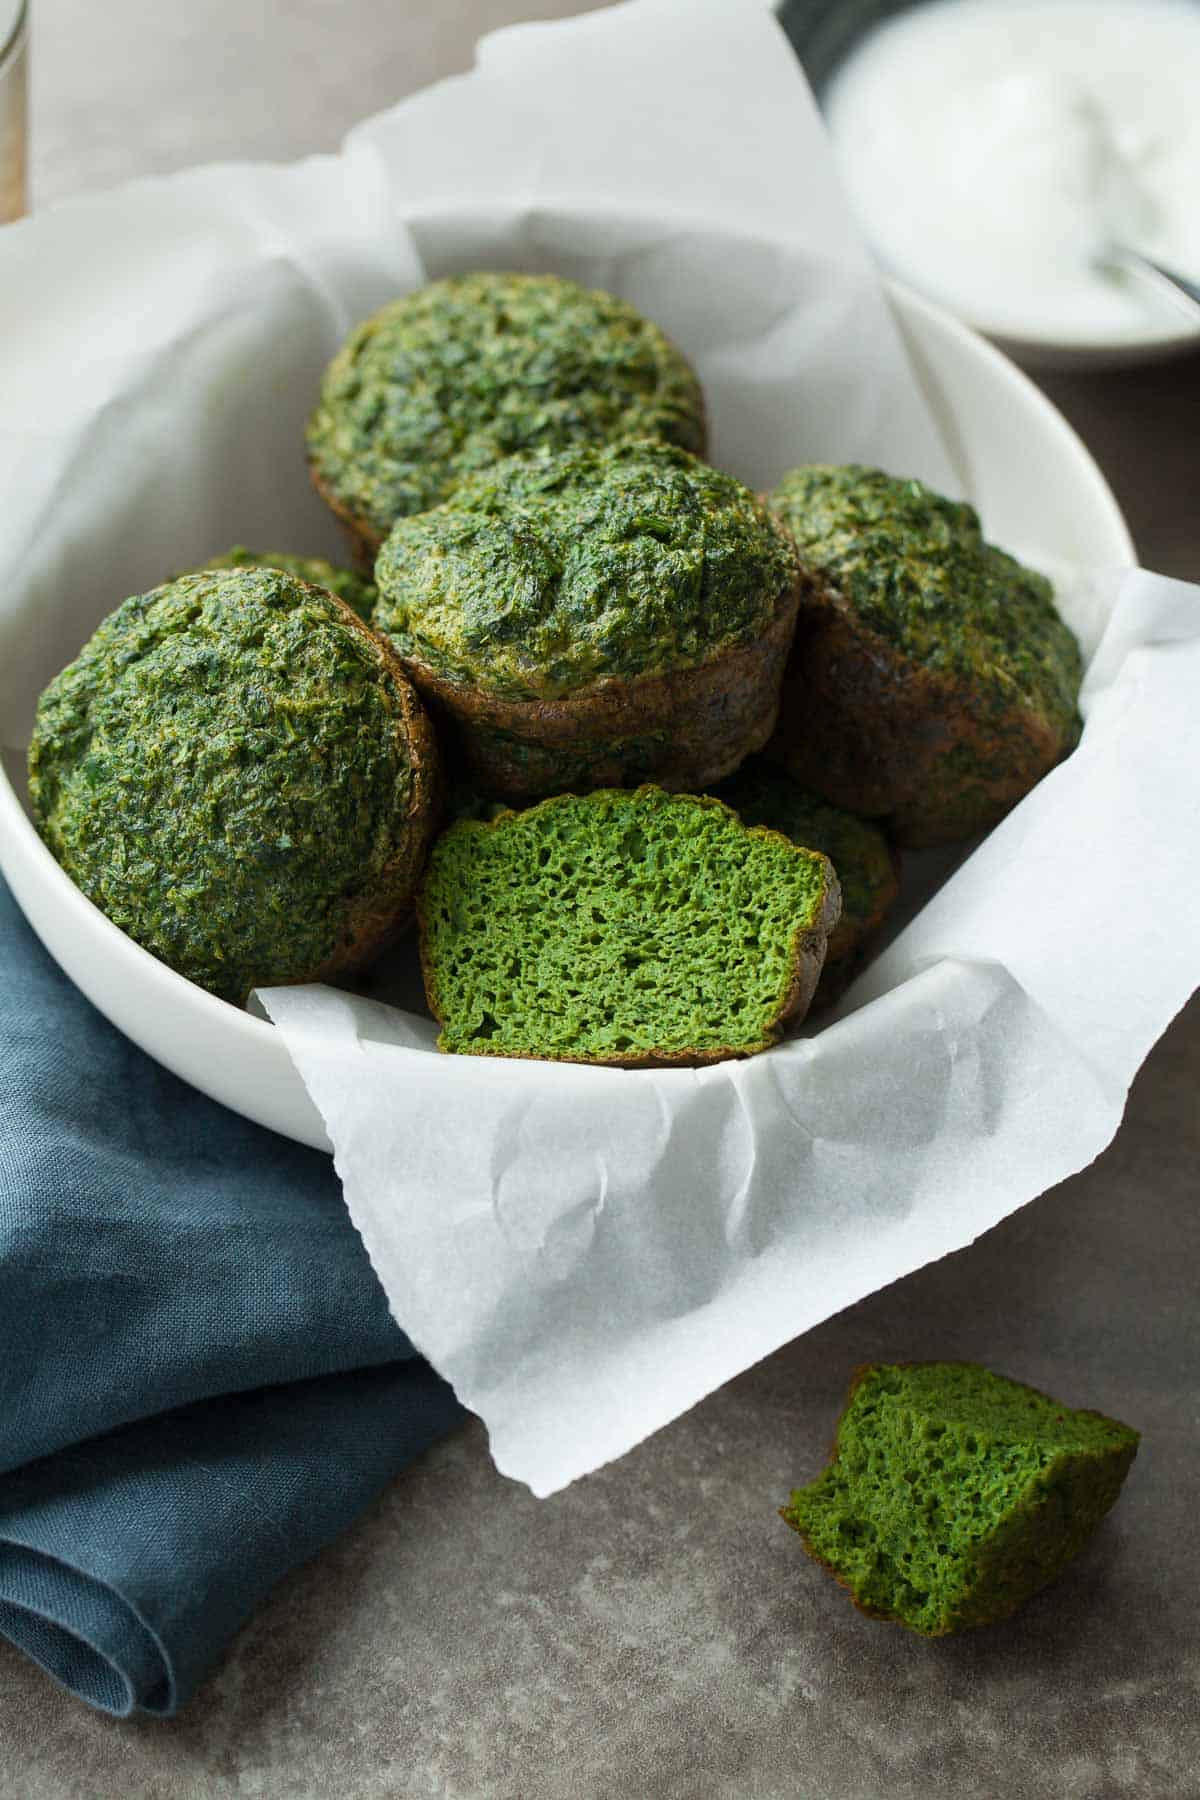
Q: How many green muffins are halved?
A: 1